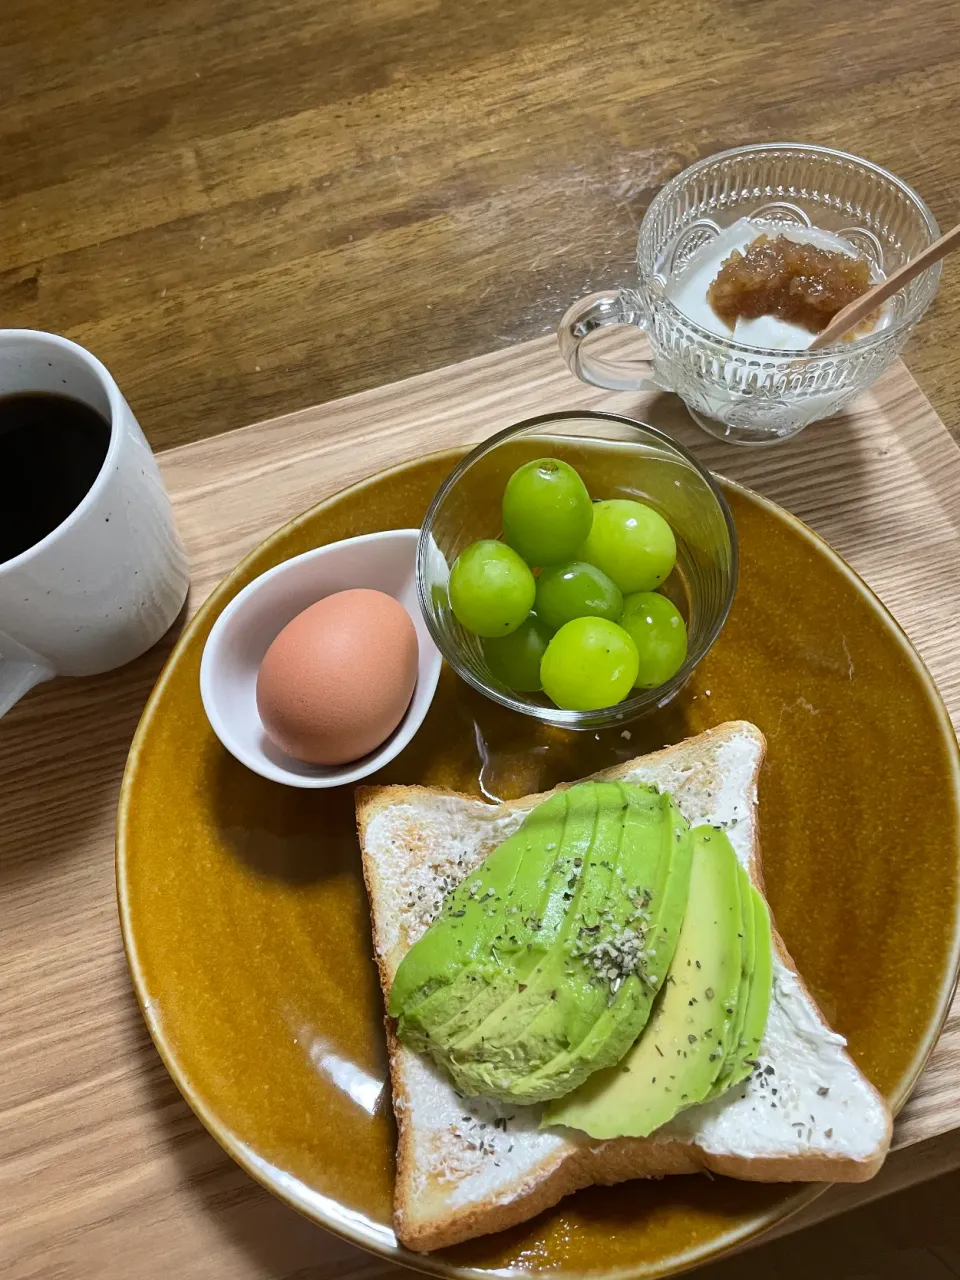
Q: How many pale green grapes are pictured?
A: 7